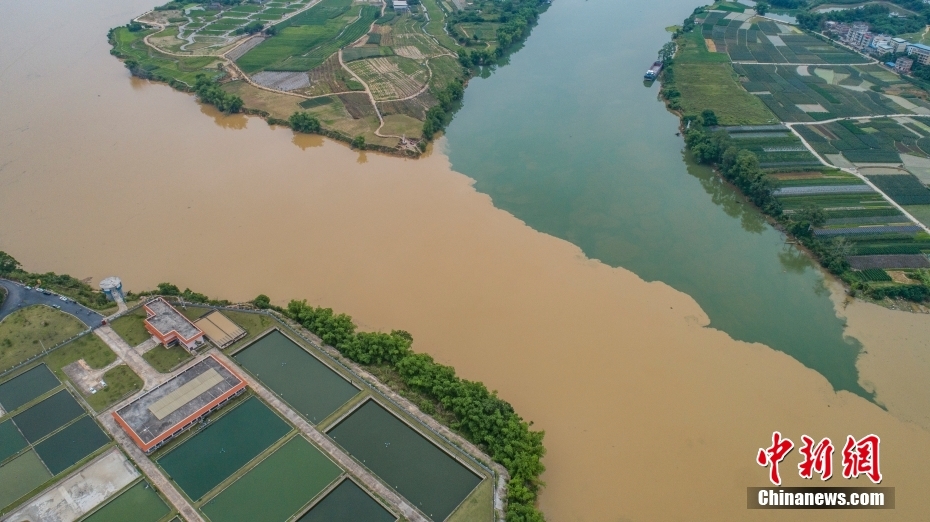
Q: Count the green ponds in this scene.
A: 11